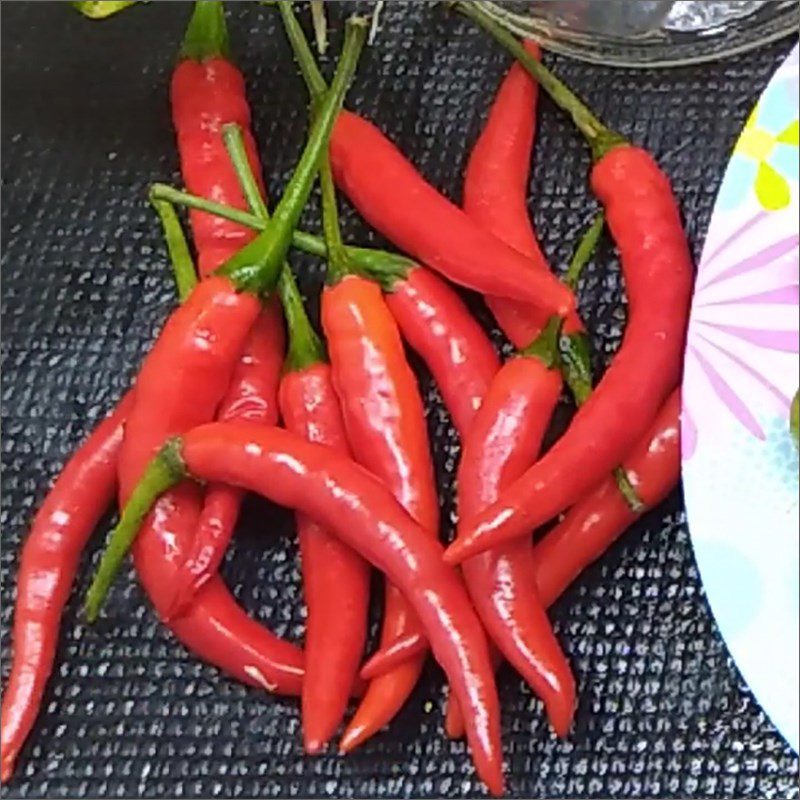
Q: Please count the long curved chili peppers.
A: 12